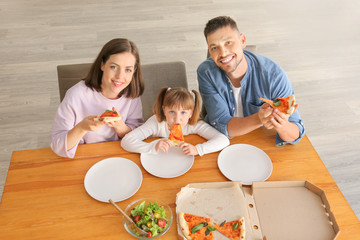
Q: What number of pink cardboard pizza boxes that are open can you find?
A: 0